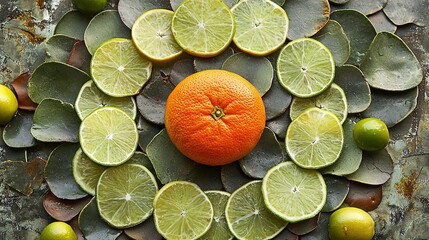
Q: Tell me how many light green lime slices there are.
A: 15